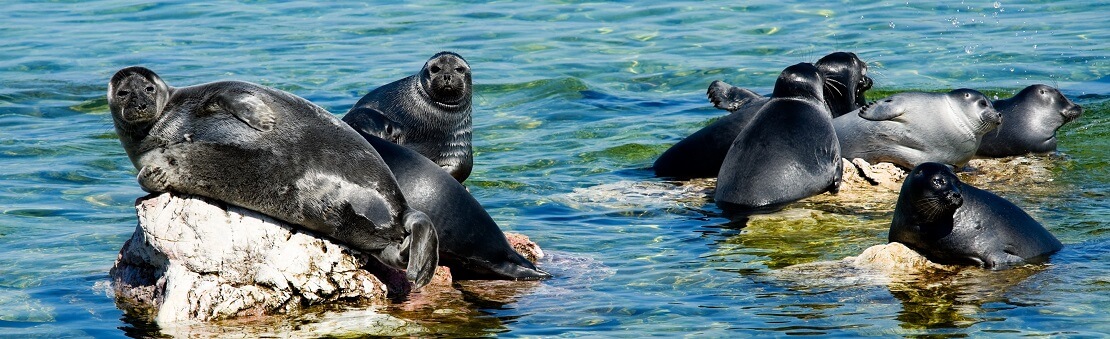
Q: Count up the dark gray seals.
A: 7